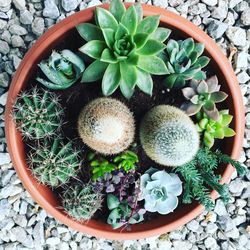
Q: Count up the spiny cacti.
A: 5